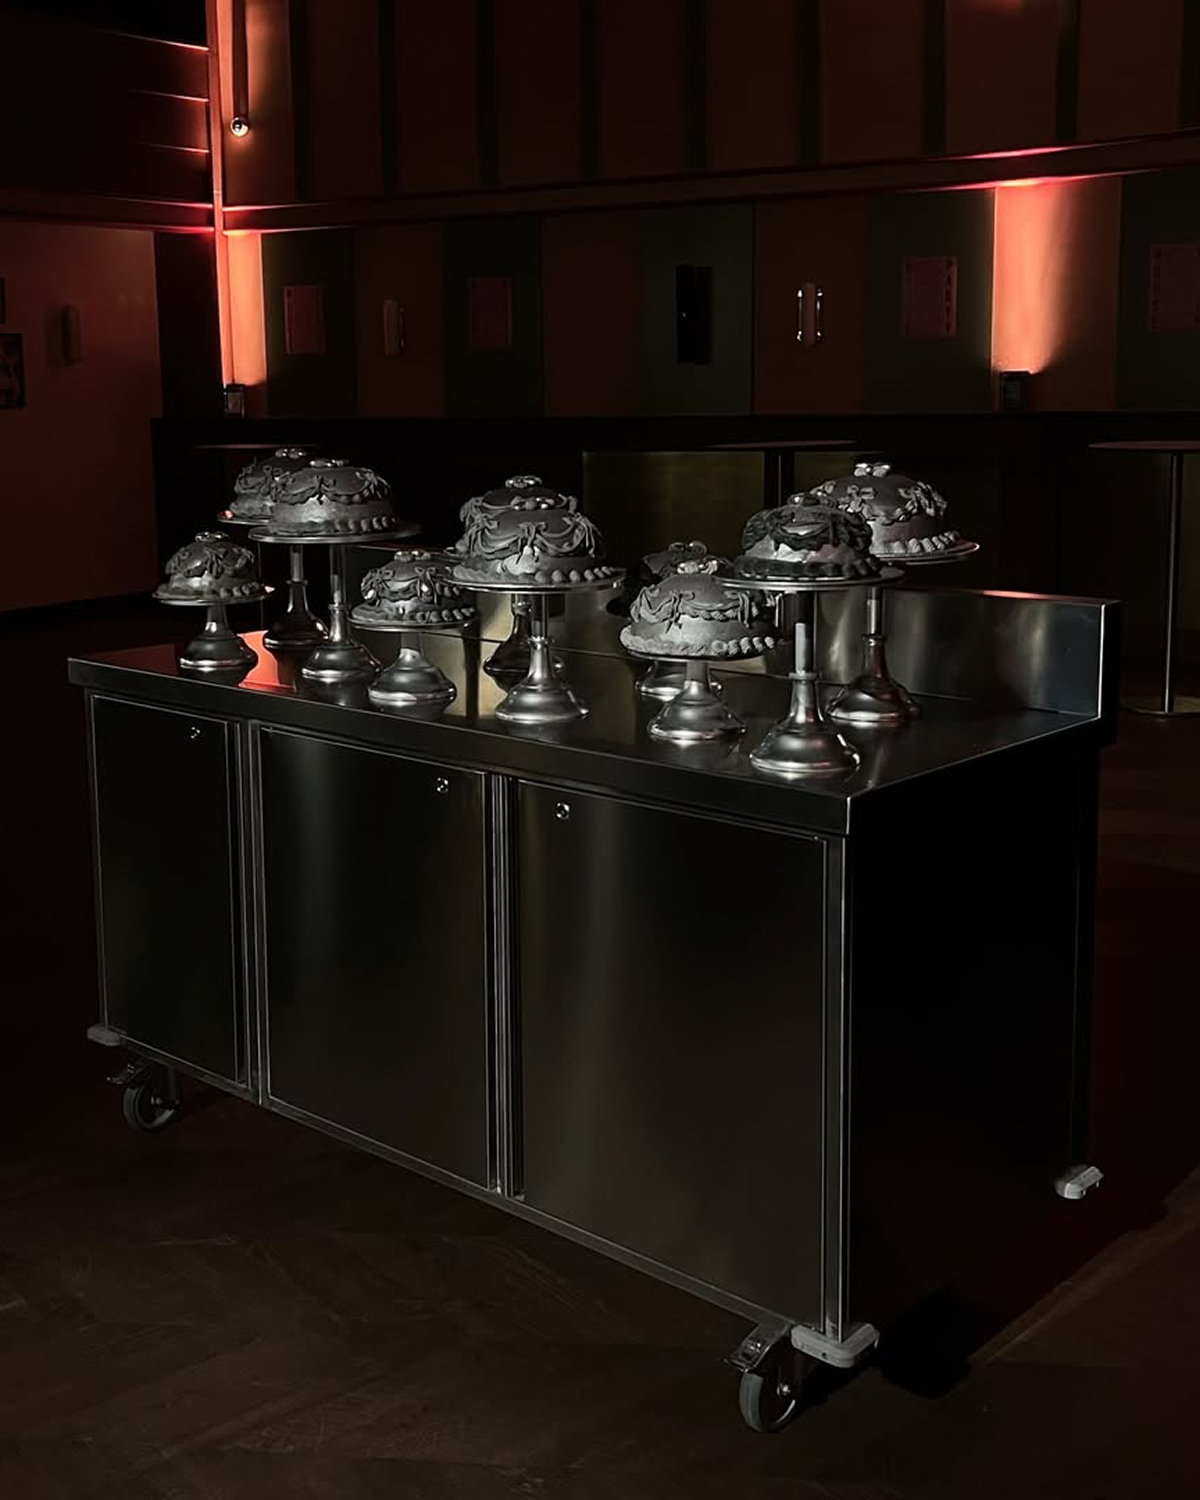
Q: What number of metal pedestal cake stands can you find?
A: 10